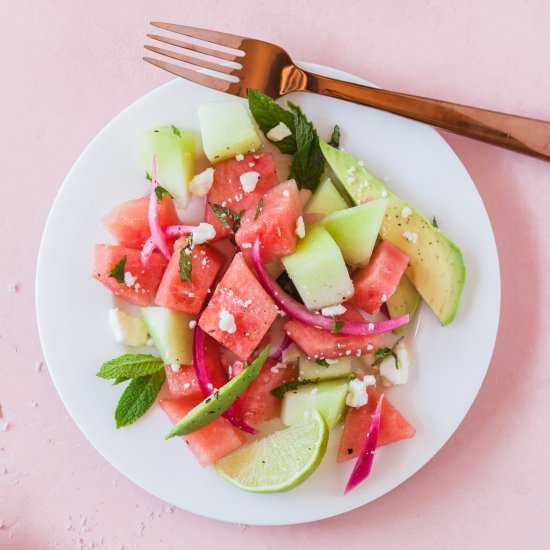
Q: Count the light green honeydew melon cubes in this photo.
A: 8